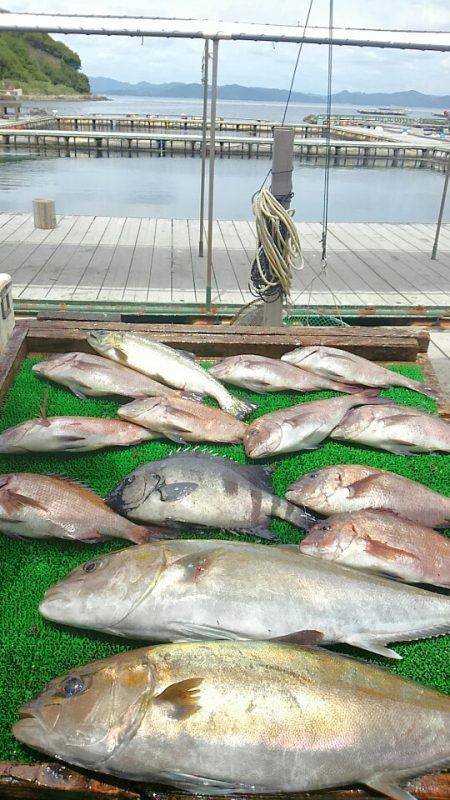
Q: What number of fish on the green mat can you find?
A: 14